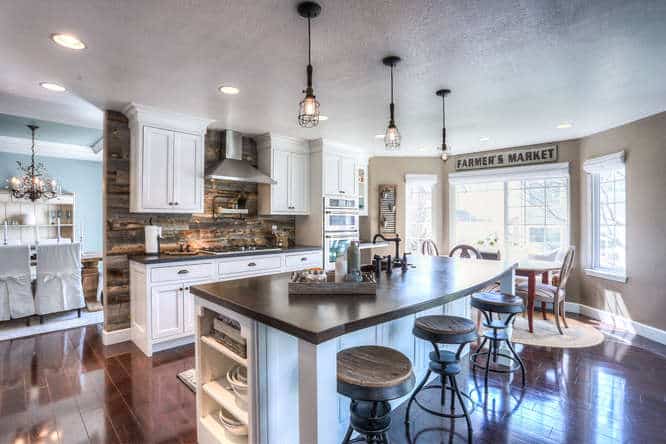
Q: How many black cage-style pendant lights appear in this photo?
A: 3